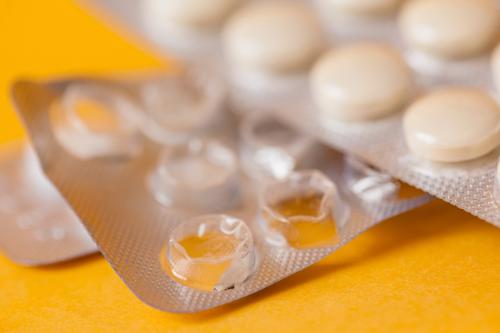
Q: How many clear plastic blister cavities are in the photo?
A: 7